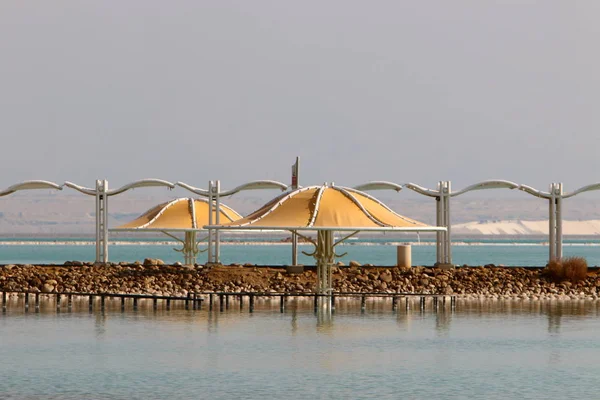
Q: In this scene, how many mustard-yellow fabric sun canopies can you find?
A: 2